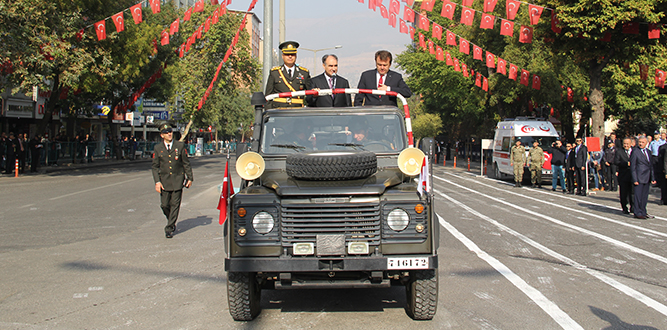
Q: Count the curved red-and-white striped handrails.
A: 1